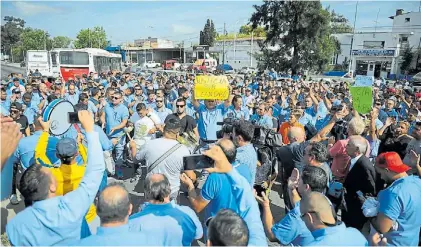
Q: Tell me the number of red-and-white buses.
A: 1